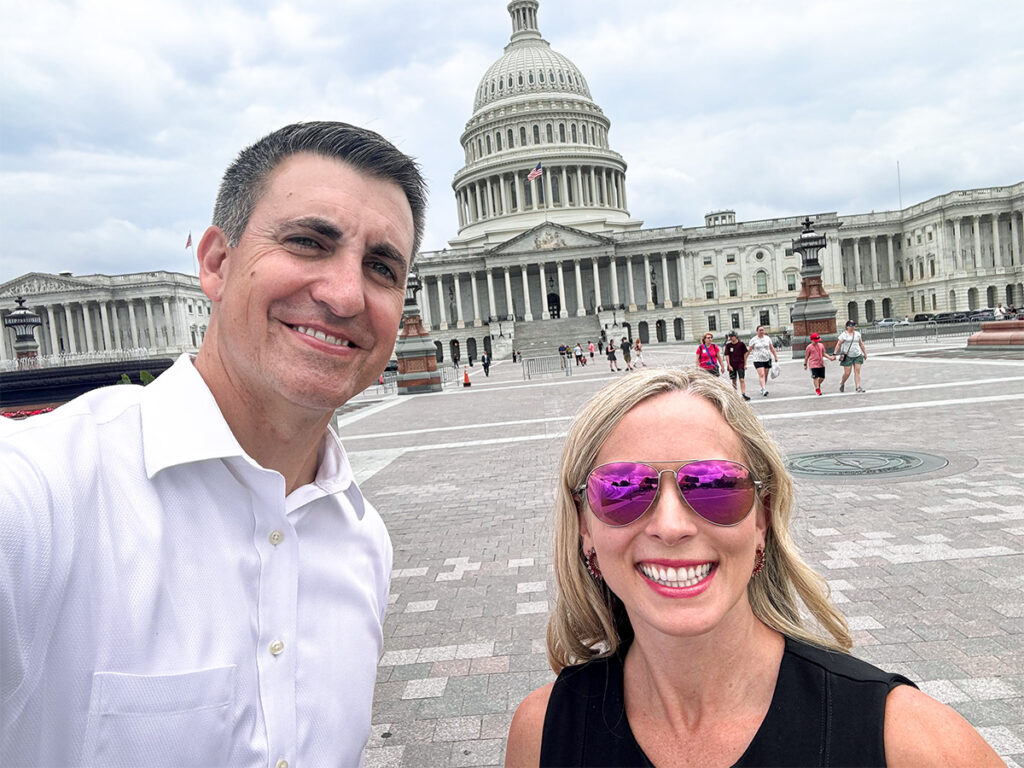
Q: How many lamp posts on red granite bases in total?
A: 3